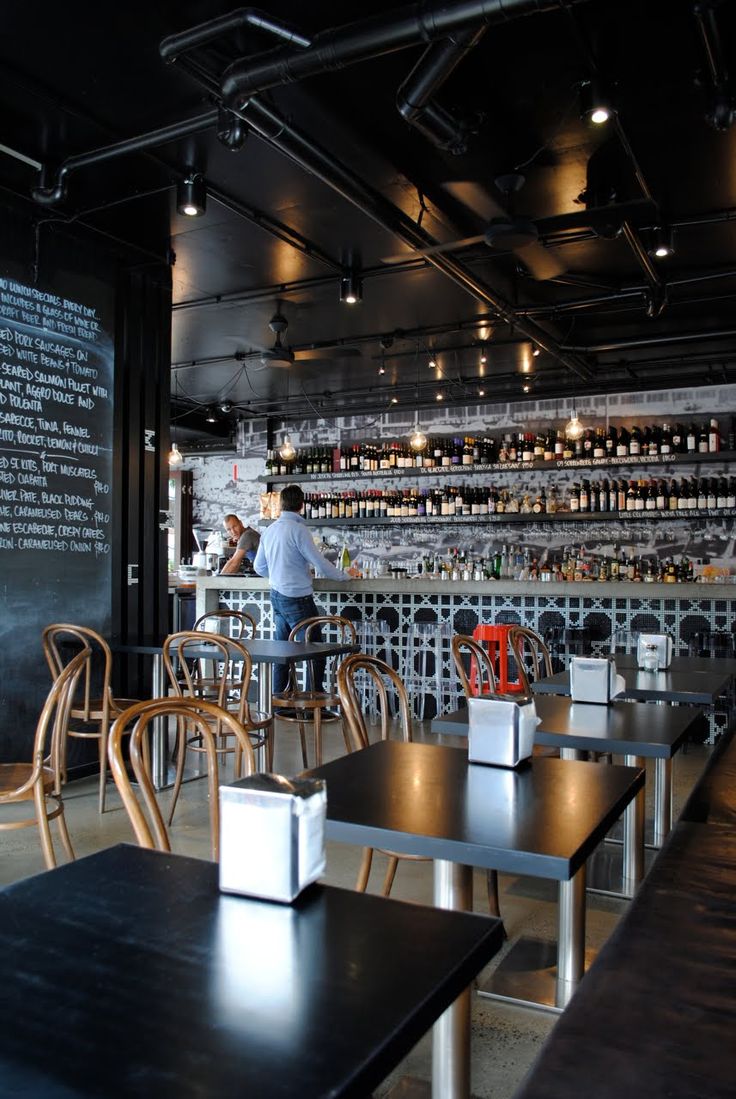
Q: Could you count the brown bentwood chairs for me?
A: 9